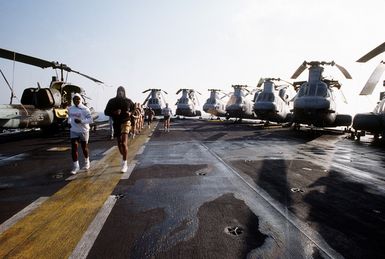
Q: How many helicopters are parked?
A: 8